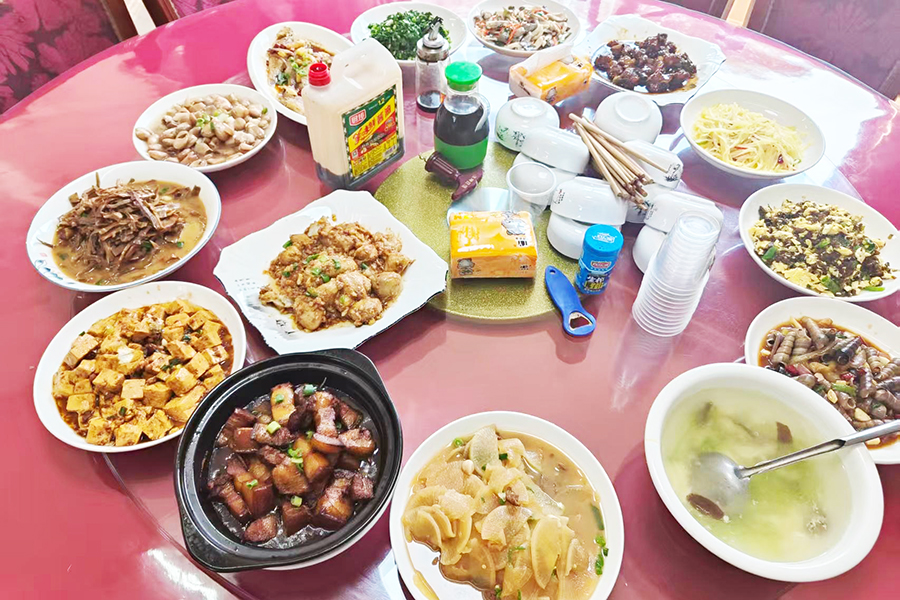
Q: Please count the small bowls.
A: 10